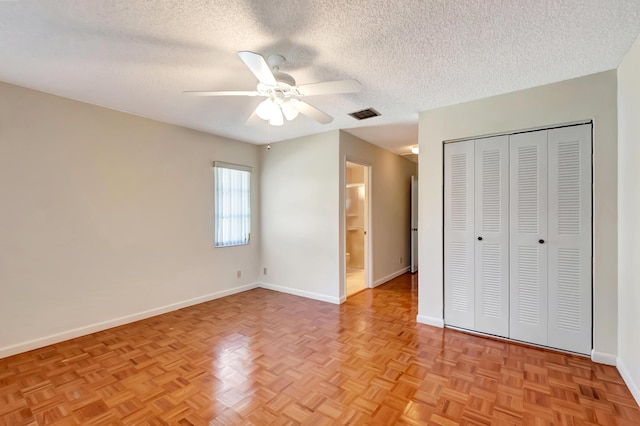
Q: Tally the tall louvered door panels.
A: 4